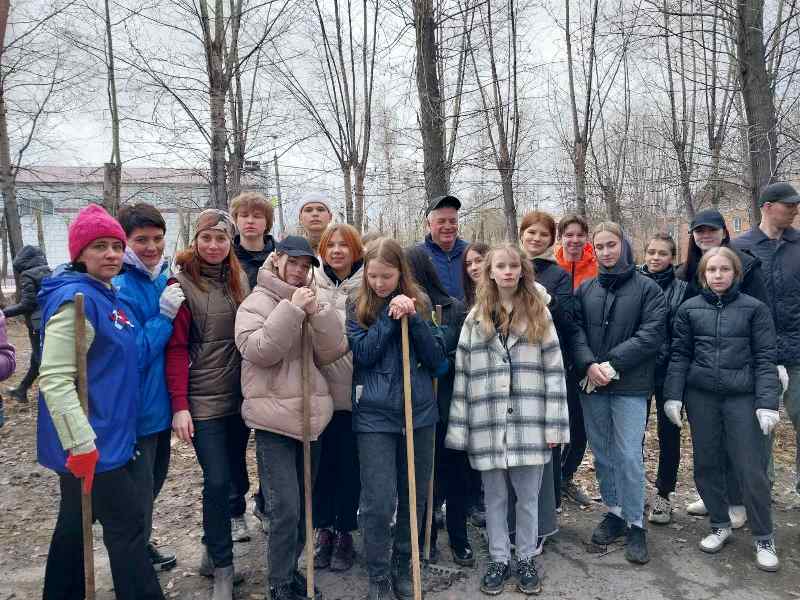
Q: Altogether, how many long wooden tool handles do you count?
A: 4